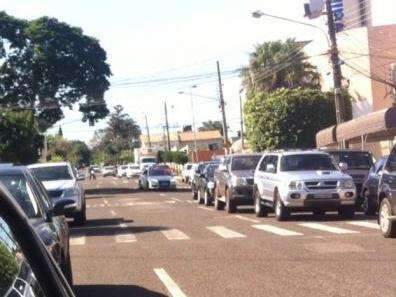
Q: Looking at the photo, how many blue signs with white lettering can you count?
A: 1